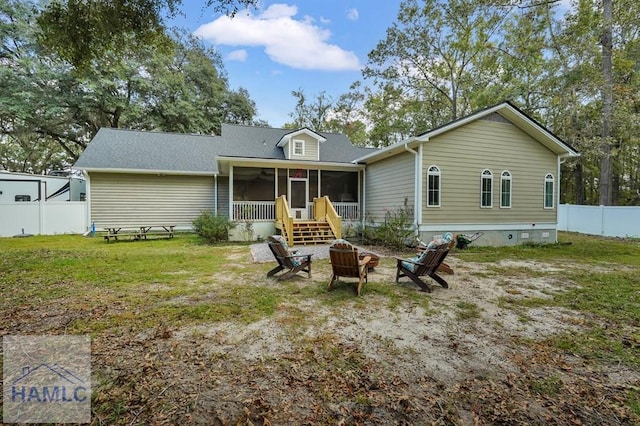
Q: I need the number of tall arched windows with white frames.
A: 4